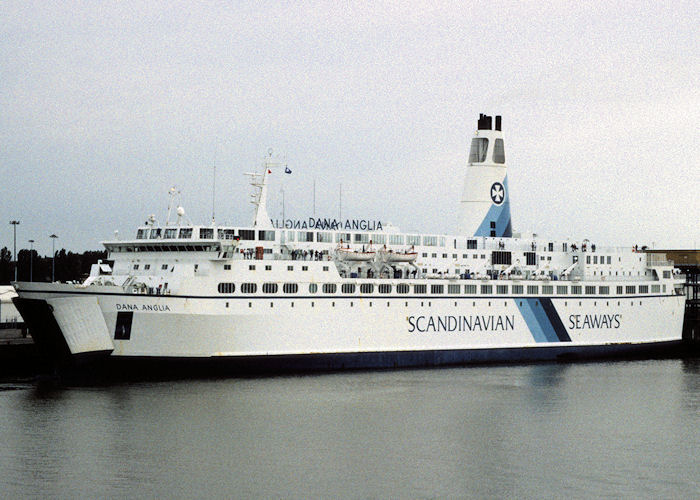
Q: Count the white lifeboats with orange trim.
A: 2